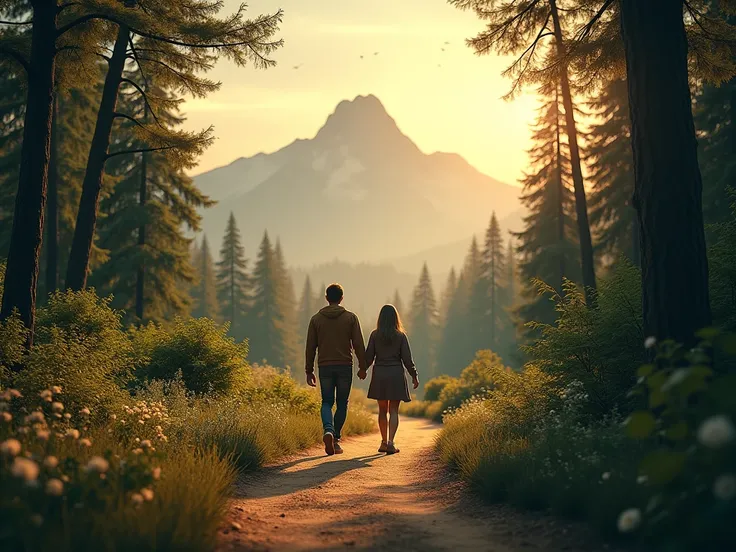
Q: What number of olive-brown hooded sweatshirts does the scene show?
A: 1